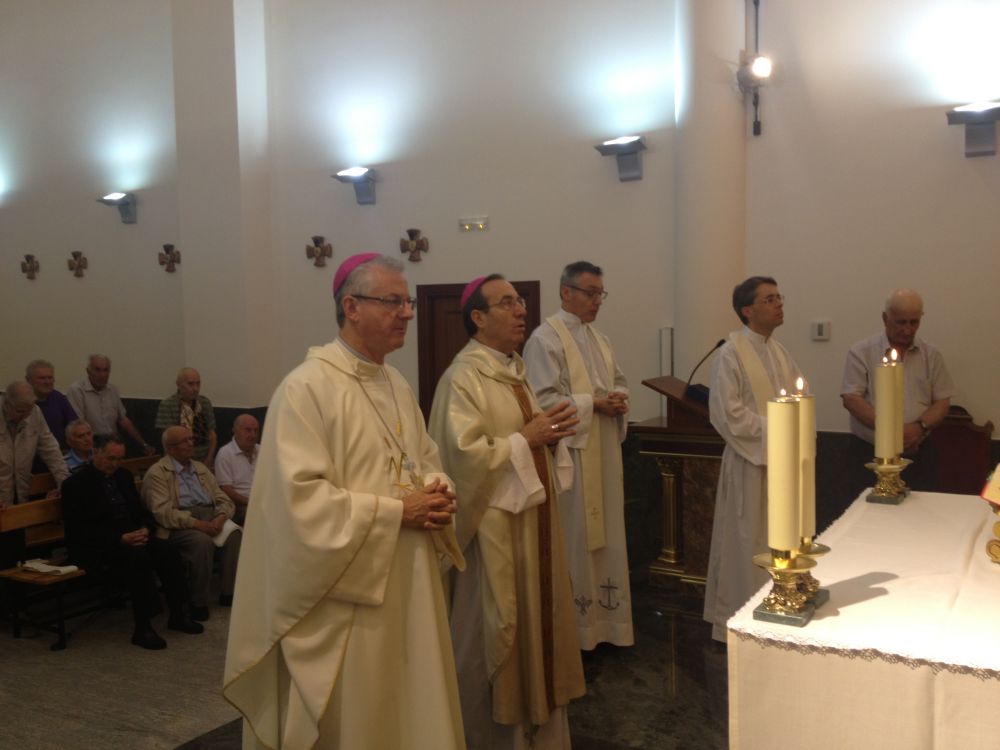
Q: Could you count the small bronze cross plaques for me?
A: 5